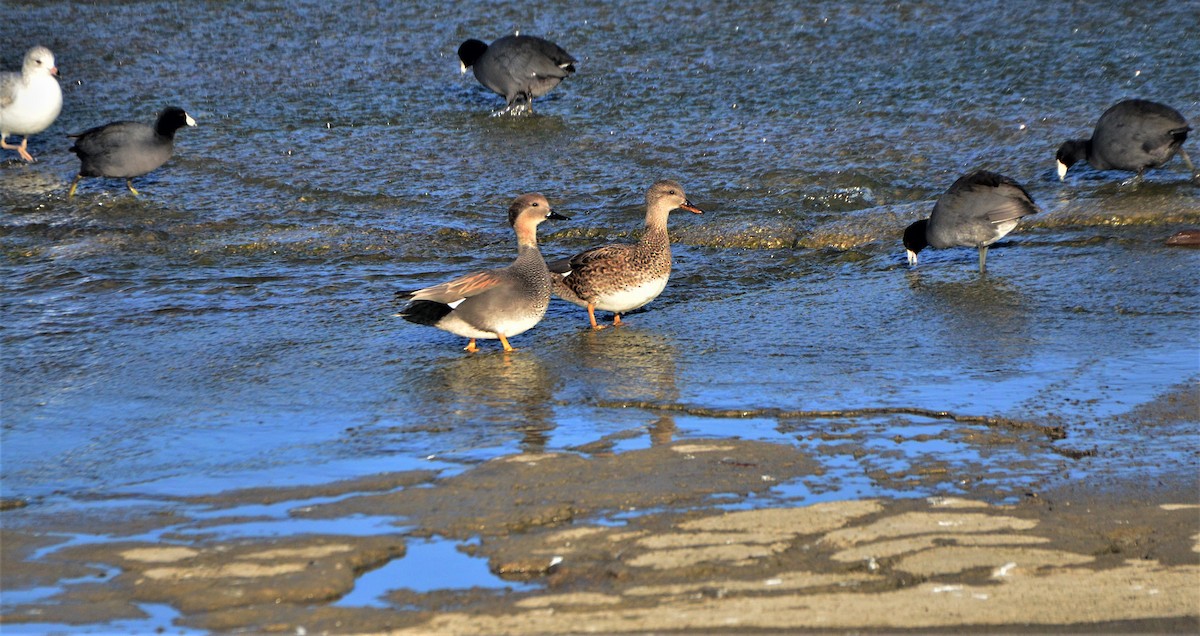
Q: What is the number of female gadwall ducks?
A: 1